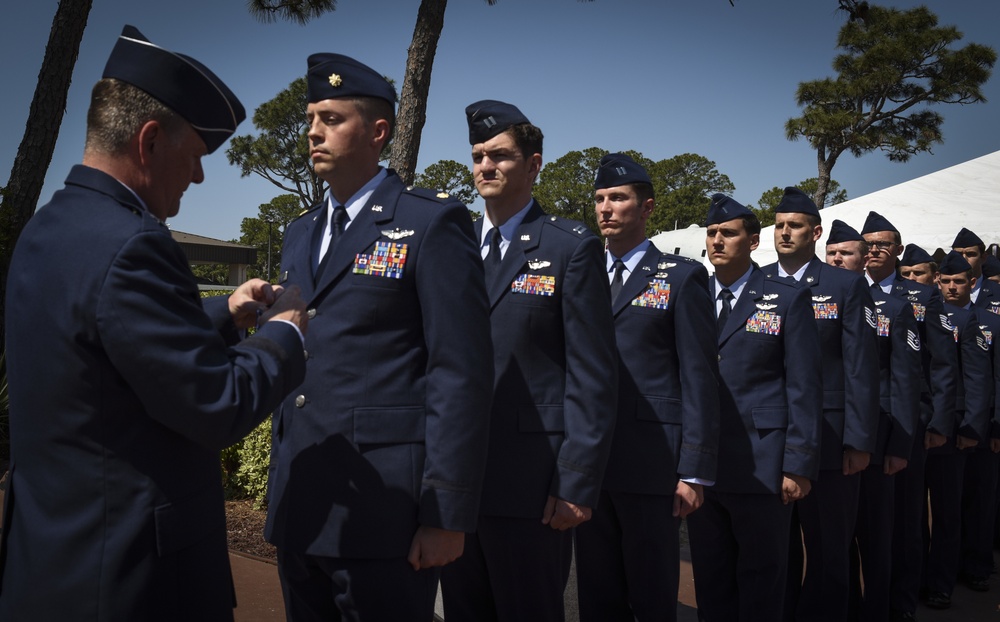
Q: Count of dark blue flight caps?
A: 12